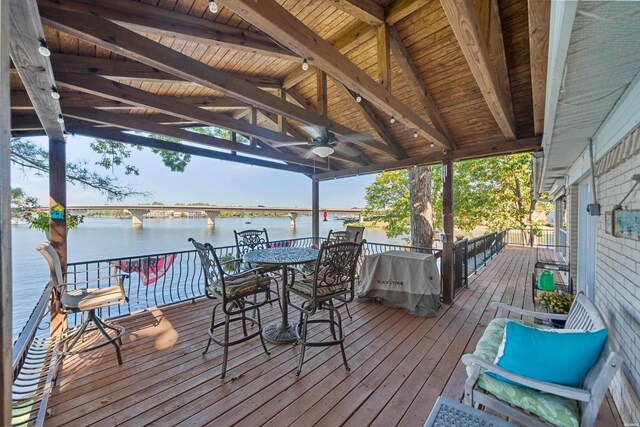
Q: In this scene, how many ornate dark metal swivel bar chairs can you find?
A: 4